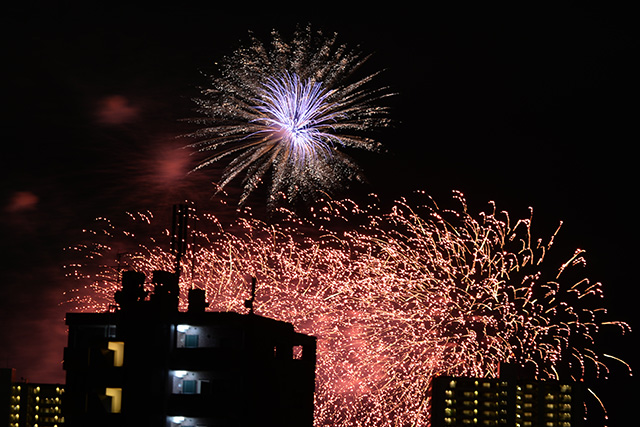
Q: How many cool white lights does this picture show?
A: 3